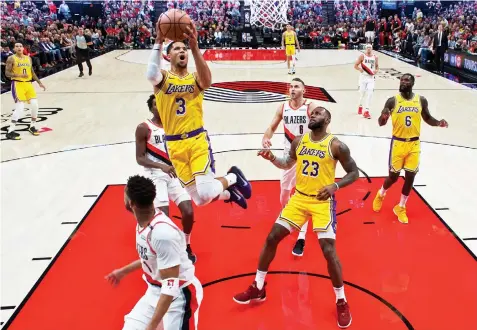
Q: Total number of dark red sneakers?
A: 2